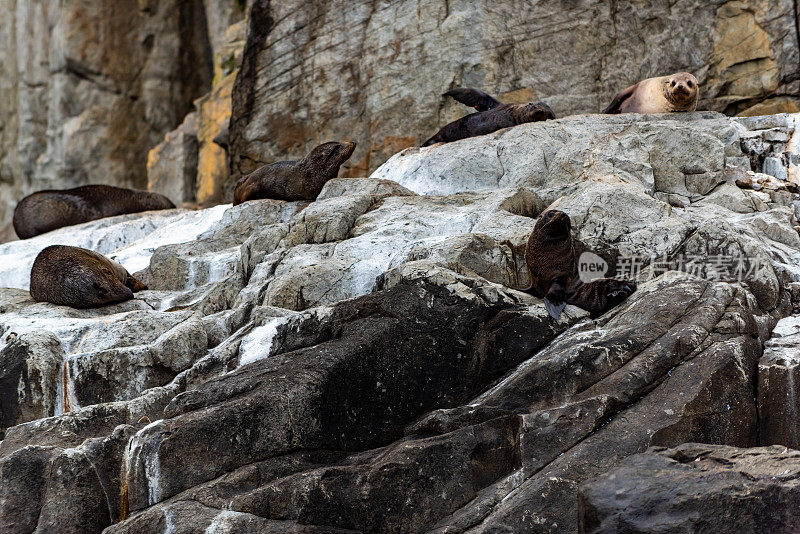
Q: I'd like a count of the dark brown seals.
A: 5